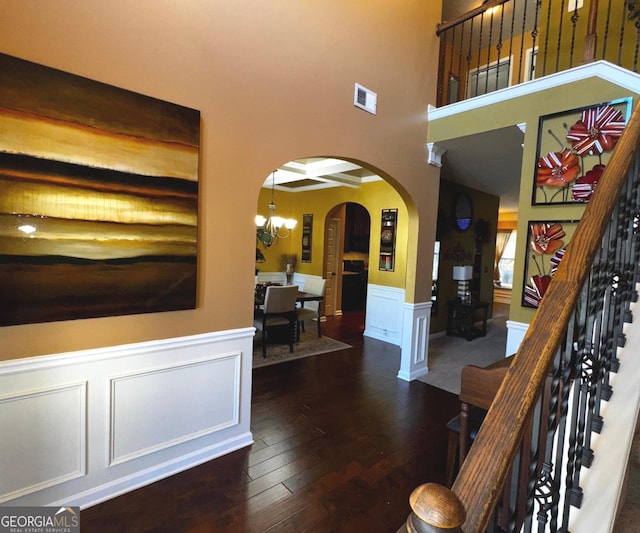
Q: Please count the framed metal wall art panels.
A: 2